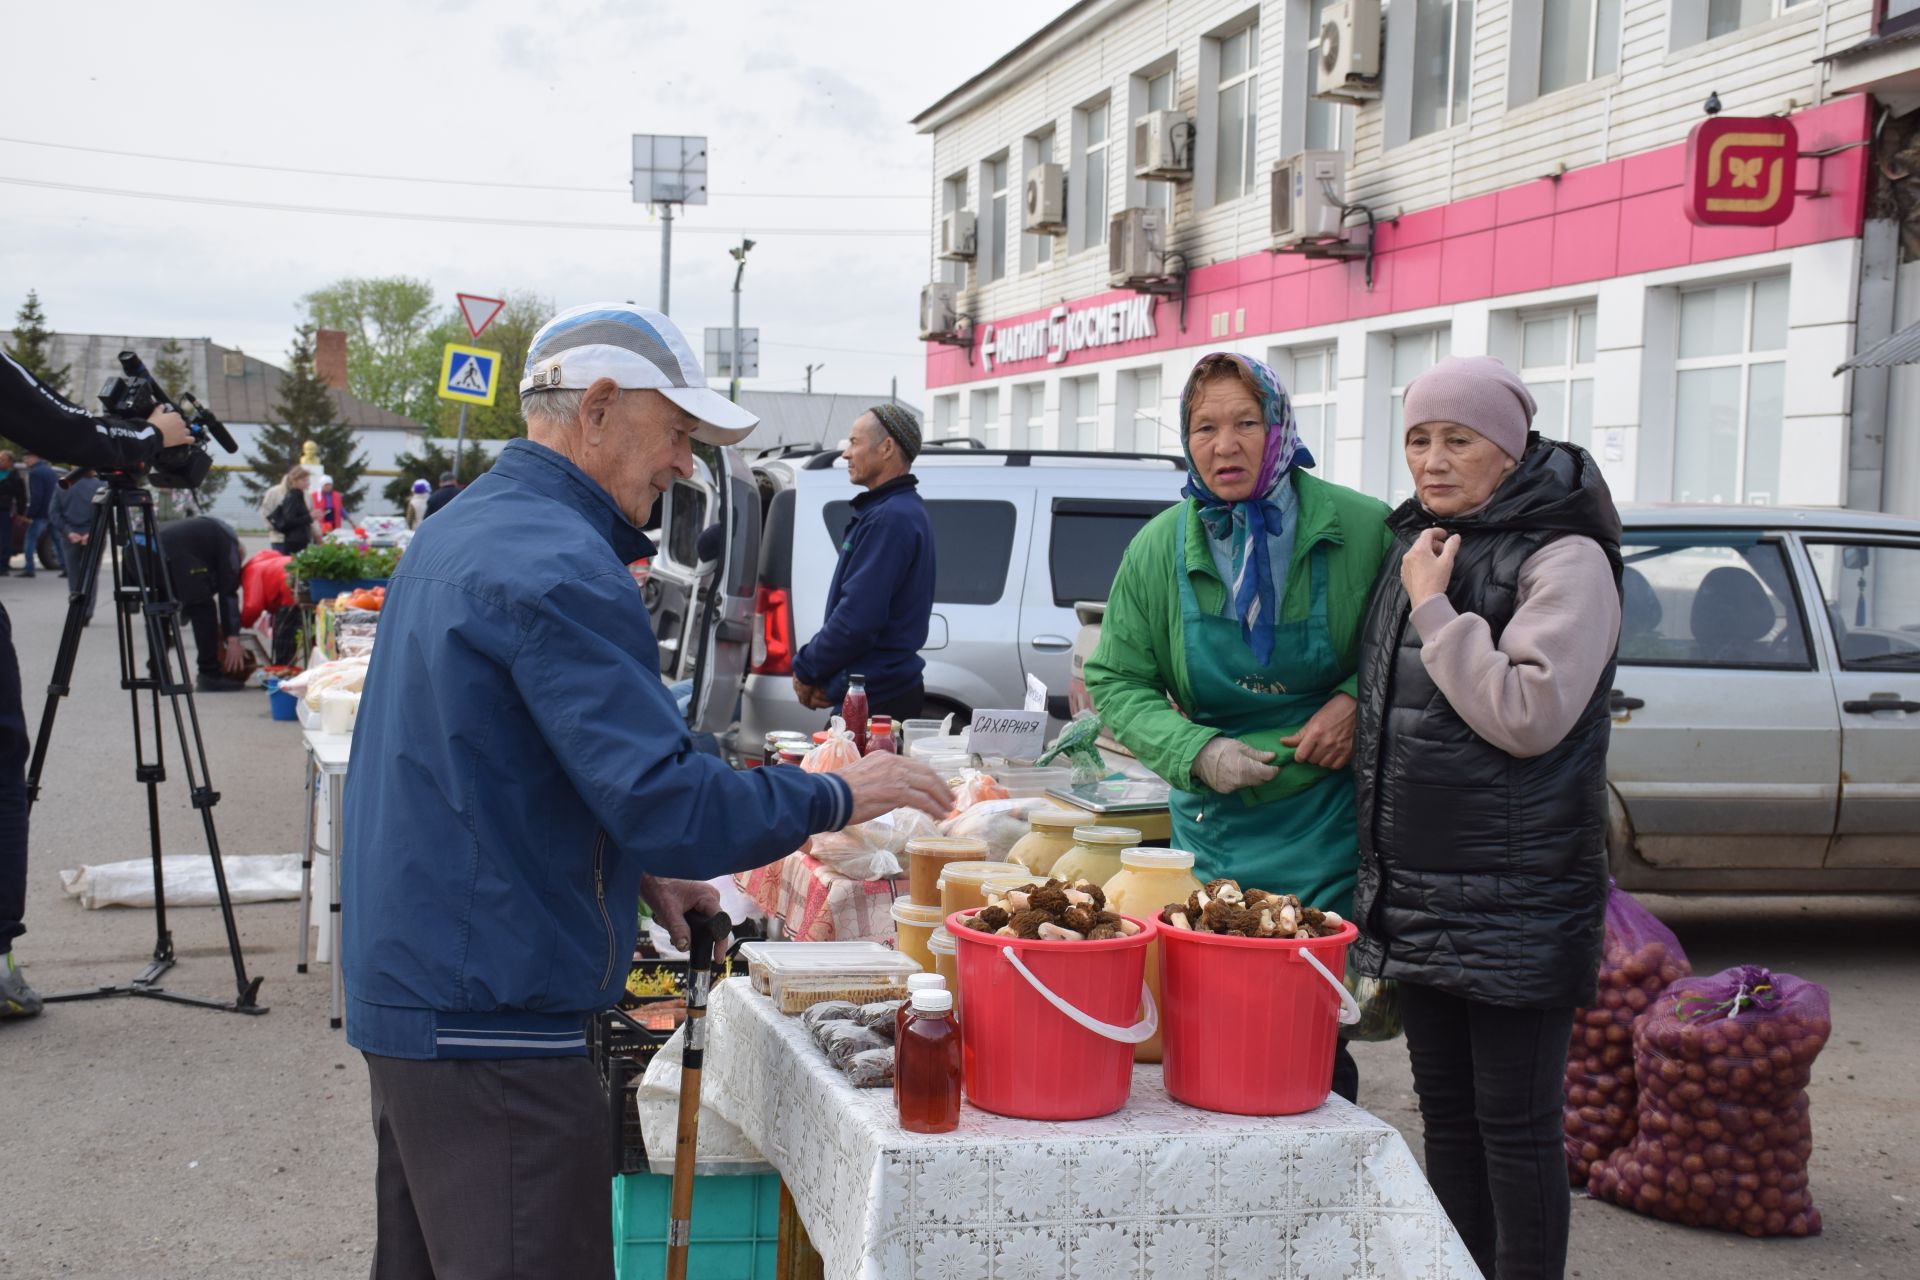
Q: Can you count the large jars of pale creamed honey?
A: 3